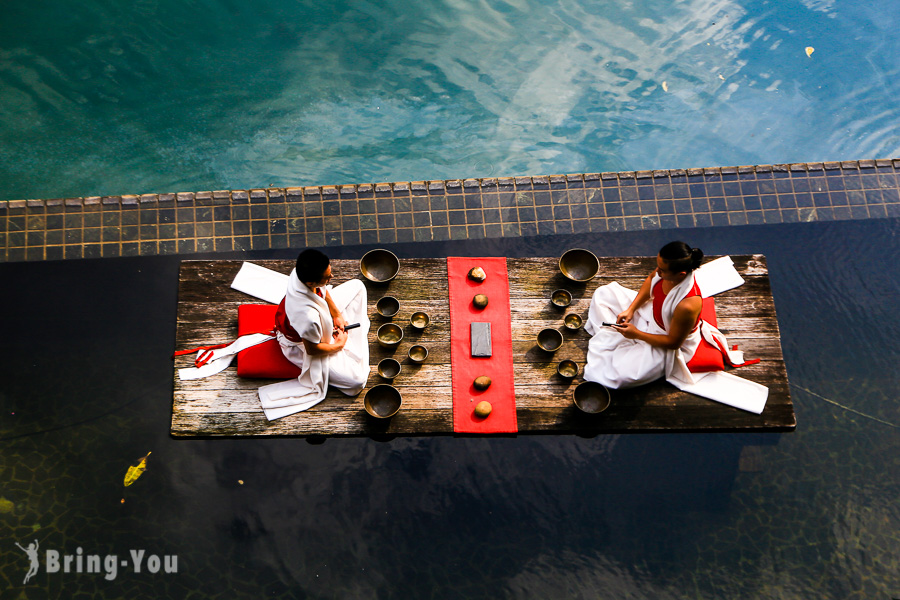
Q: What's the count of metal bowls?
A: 13